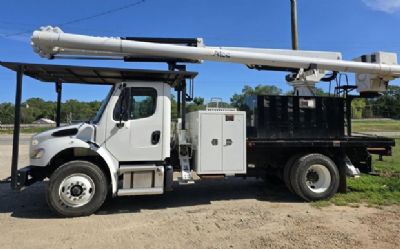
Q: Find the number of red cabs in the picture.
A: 0